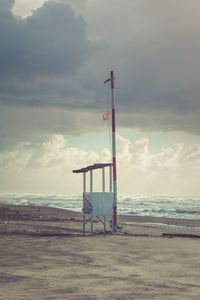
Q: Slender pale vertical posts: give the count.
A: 4